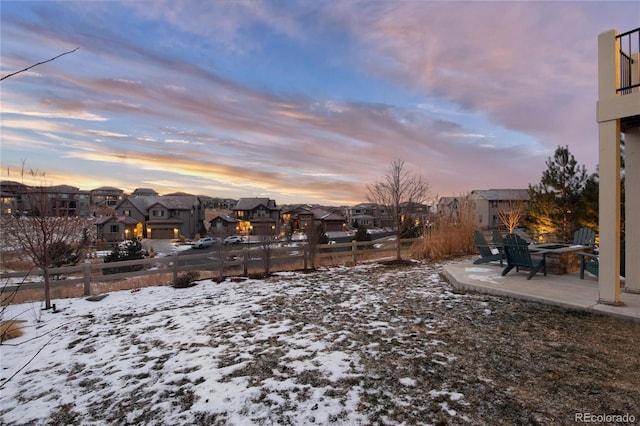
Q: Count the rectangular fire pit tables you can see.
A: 1